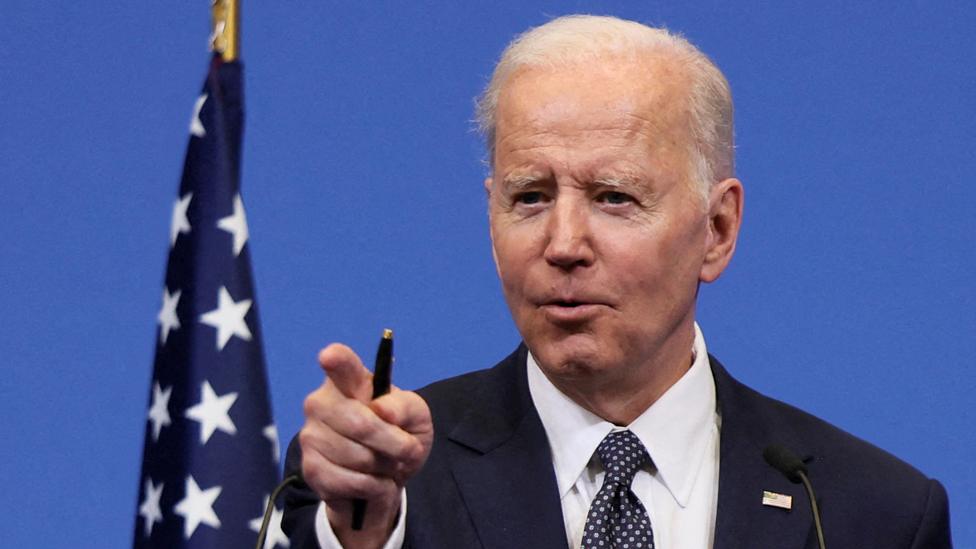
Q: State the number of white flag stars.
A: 11